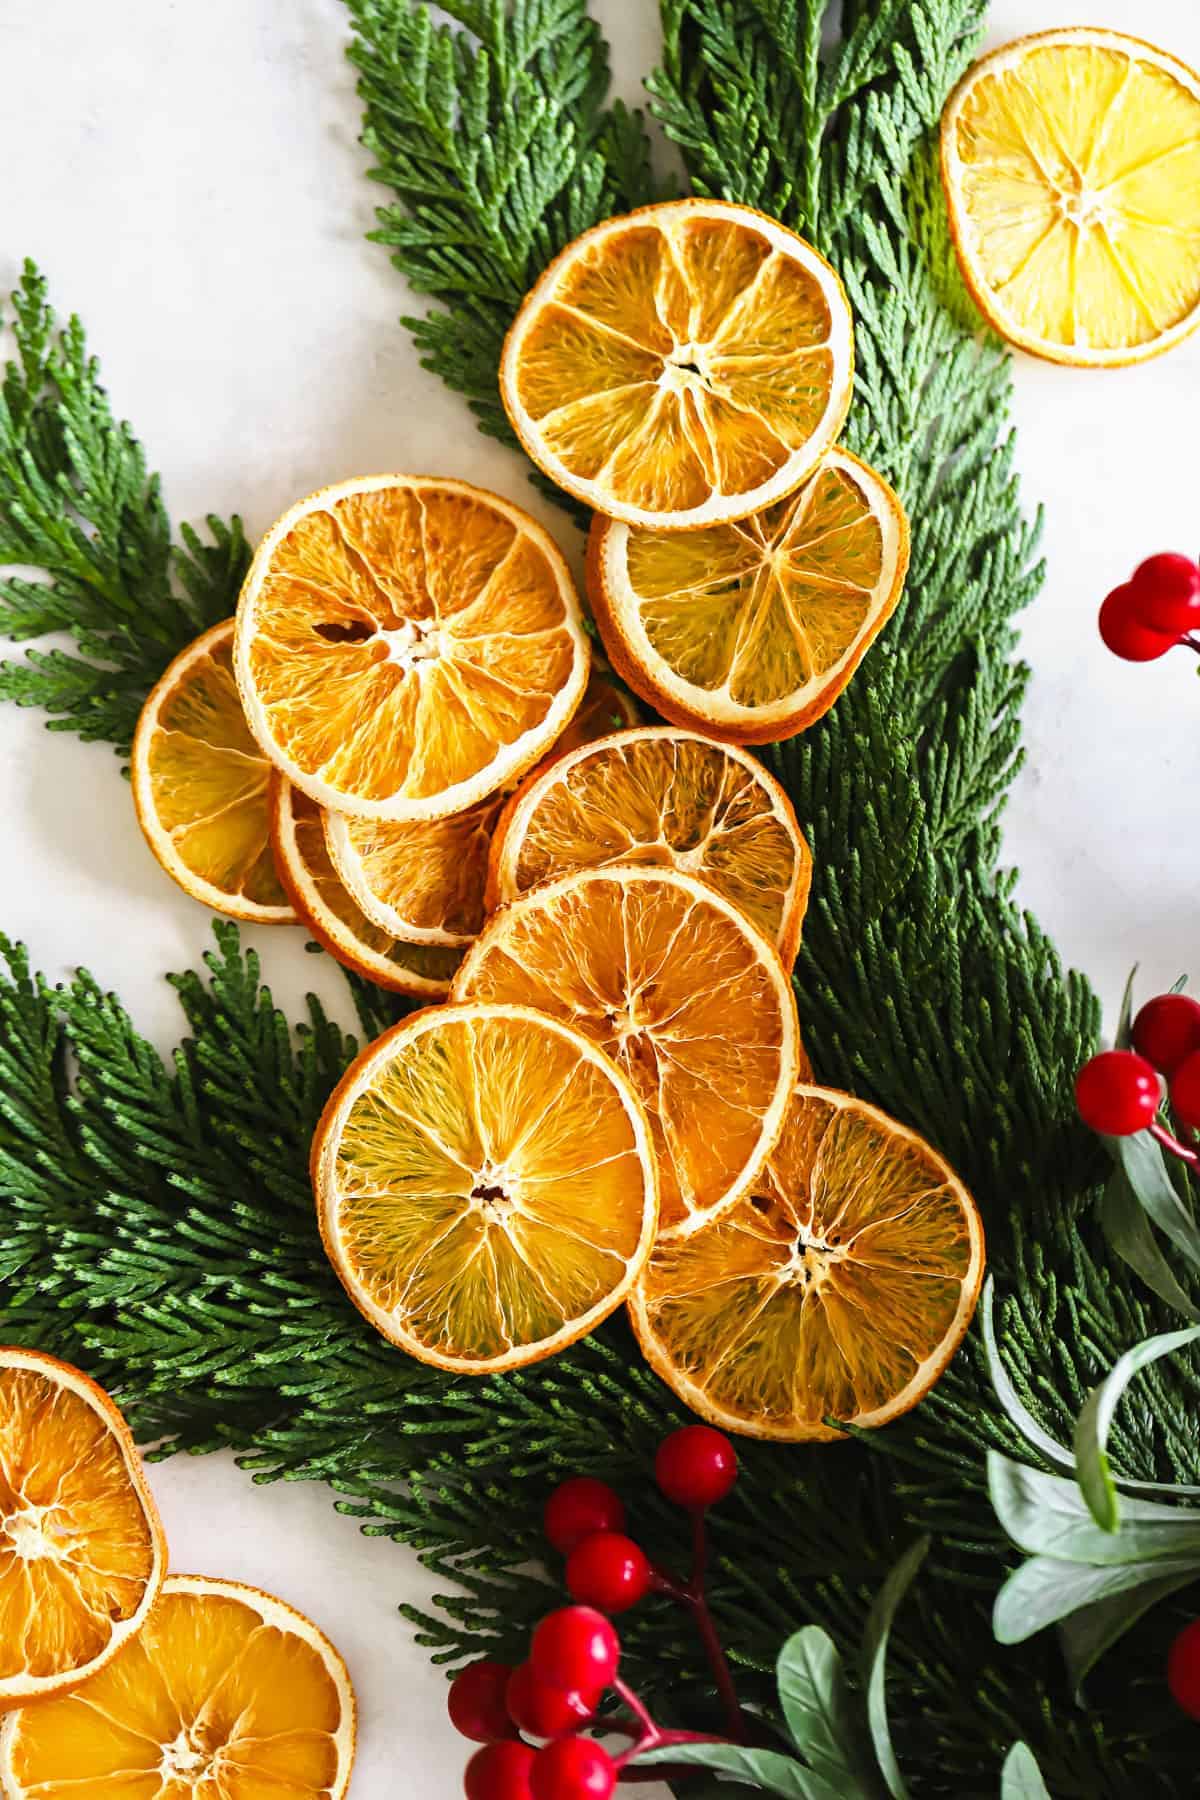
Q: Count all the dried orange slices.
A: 13